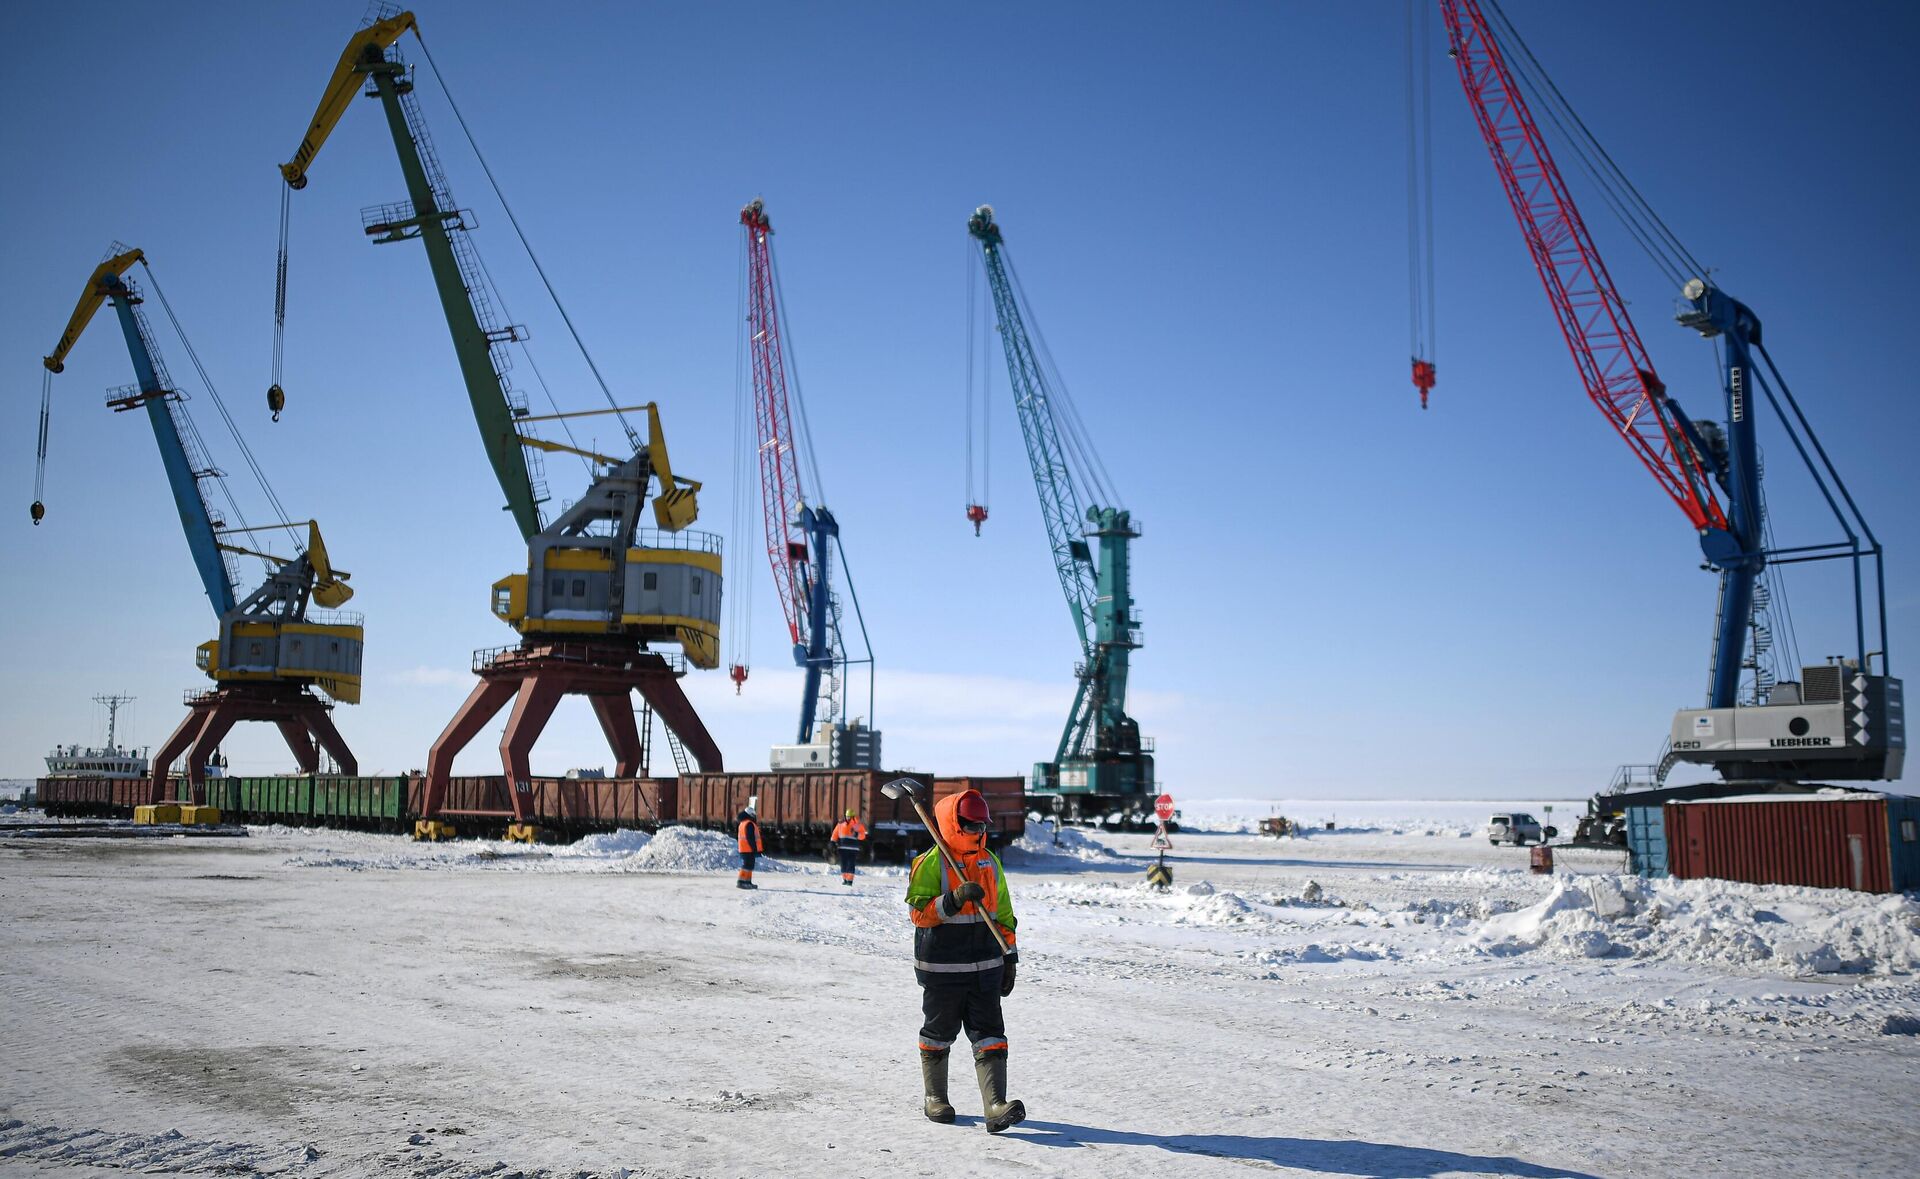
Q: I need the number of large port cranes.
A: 5